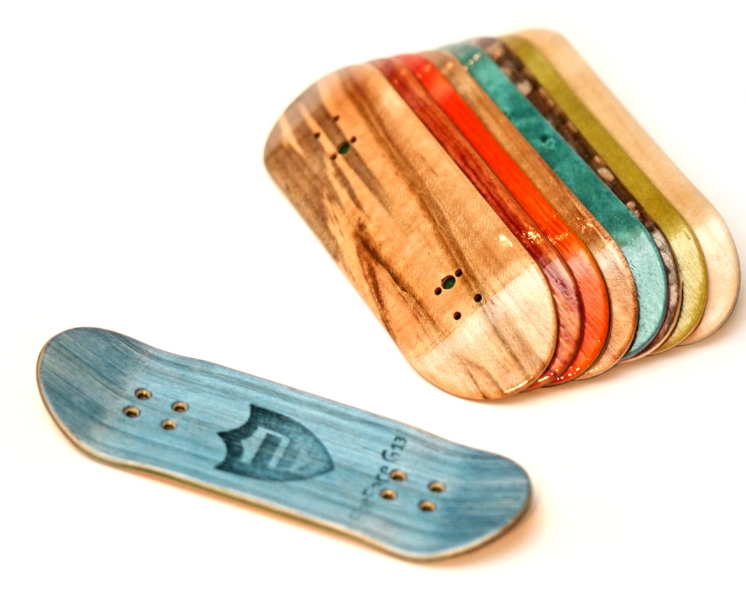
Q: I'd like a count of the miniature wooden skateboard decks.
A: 9